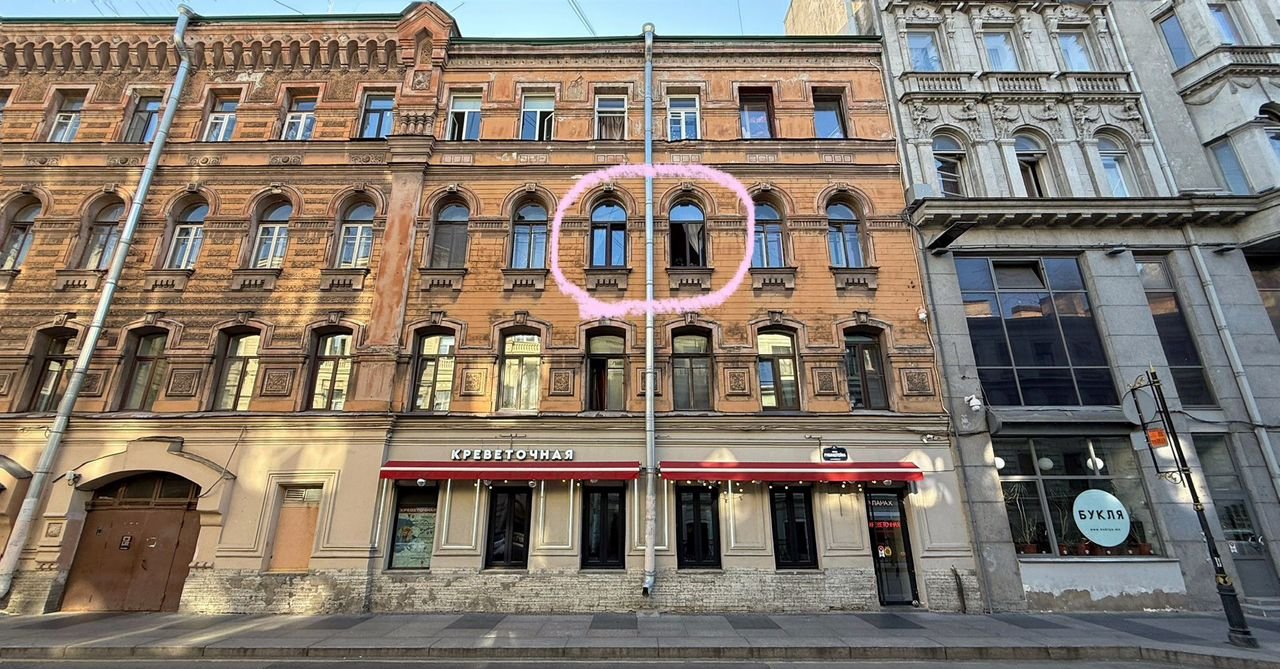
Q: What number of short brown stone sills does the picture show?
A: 11